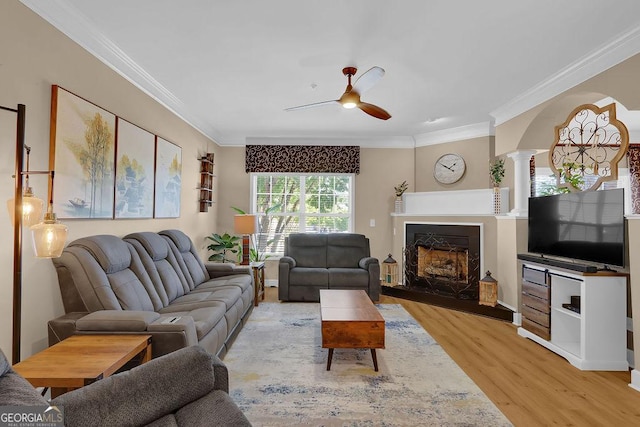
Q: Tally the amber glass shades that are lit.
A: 2